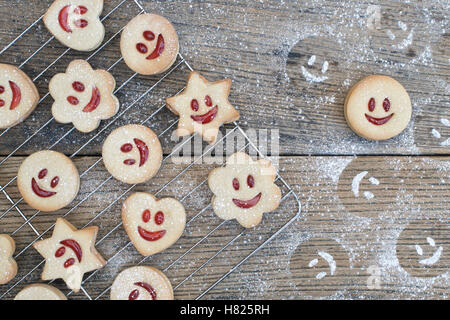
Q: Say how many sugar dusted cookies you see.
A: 14